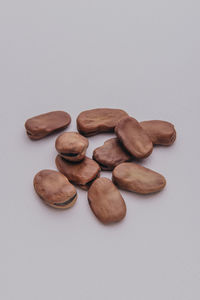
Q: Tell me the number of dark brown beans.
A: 10